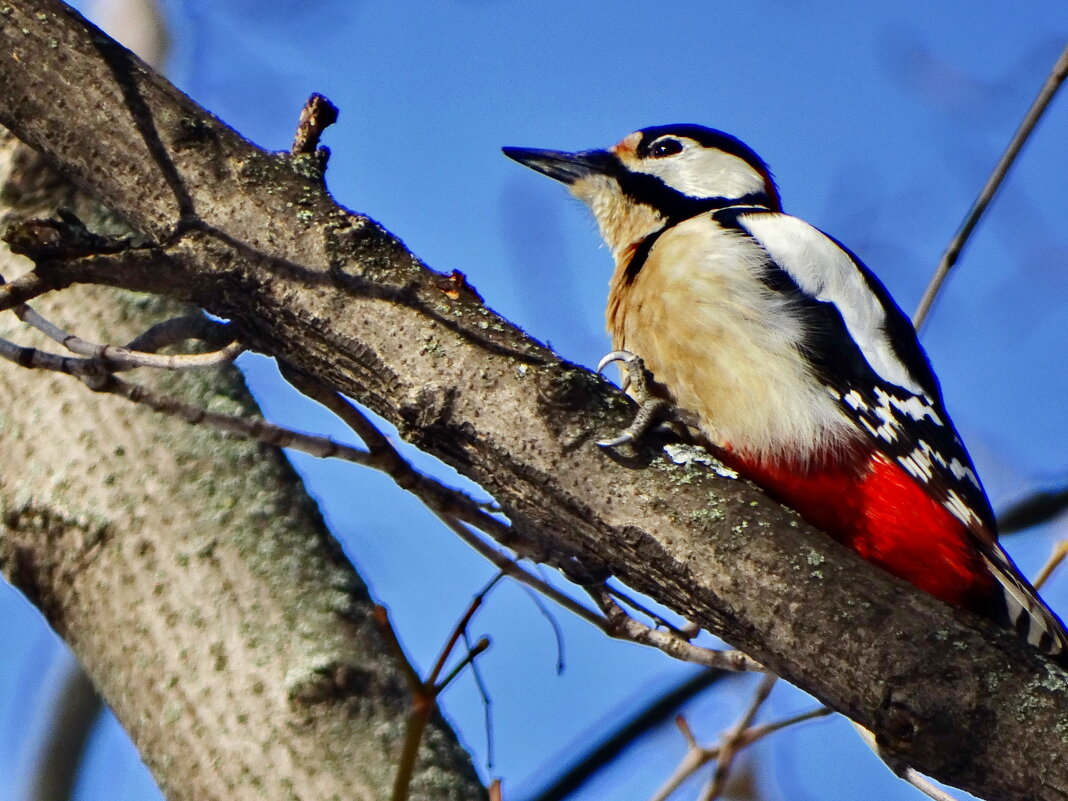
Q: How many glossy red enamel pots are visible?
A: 0